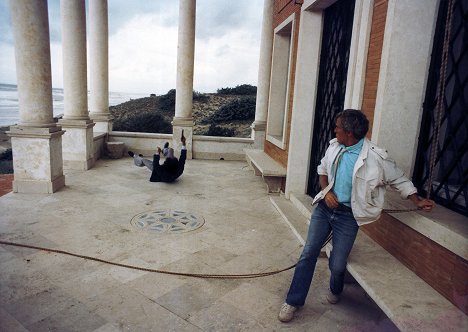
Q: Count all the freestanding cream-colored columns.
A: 5